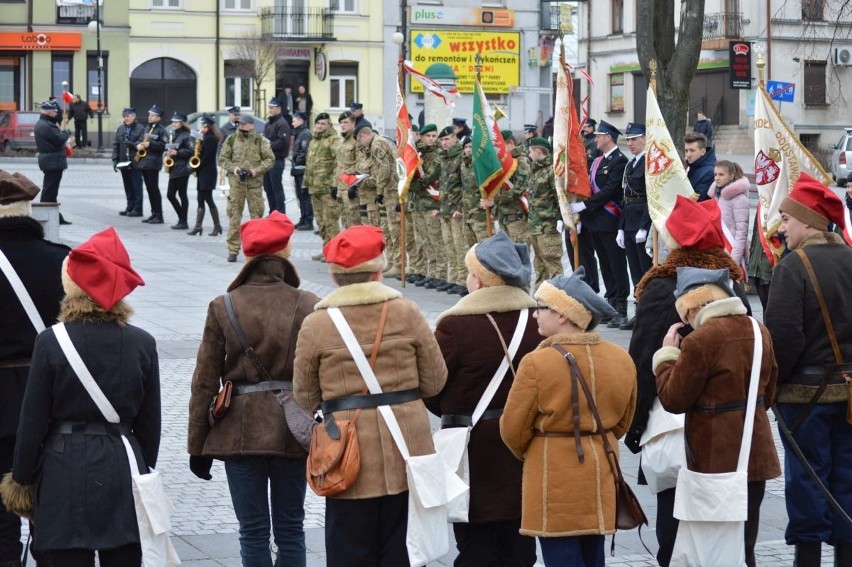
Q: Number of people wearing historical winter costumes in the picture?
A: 9